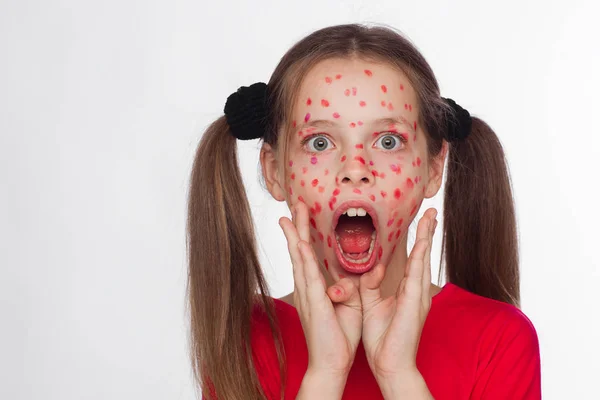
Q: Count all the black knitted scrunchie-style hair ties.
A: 2